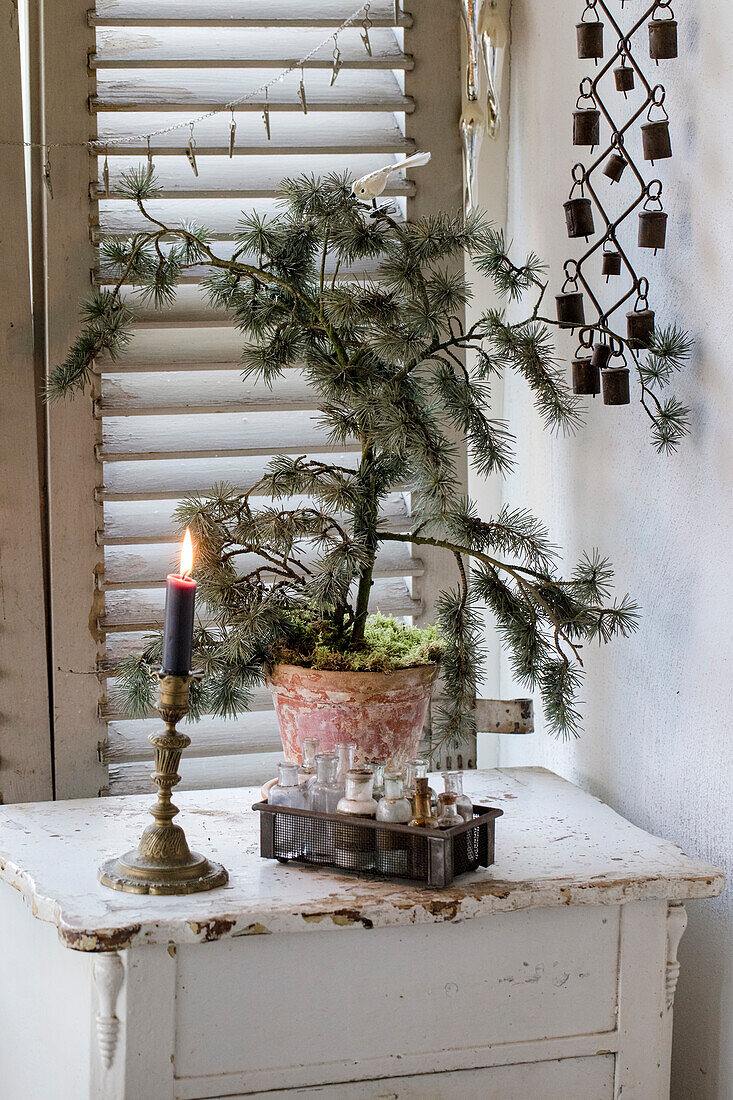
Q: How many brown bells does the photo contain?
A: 14